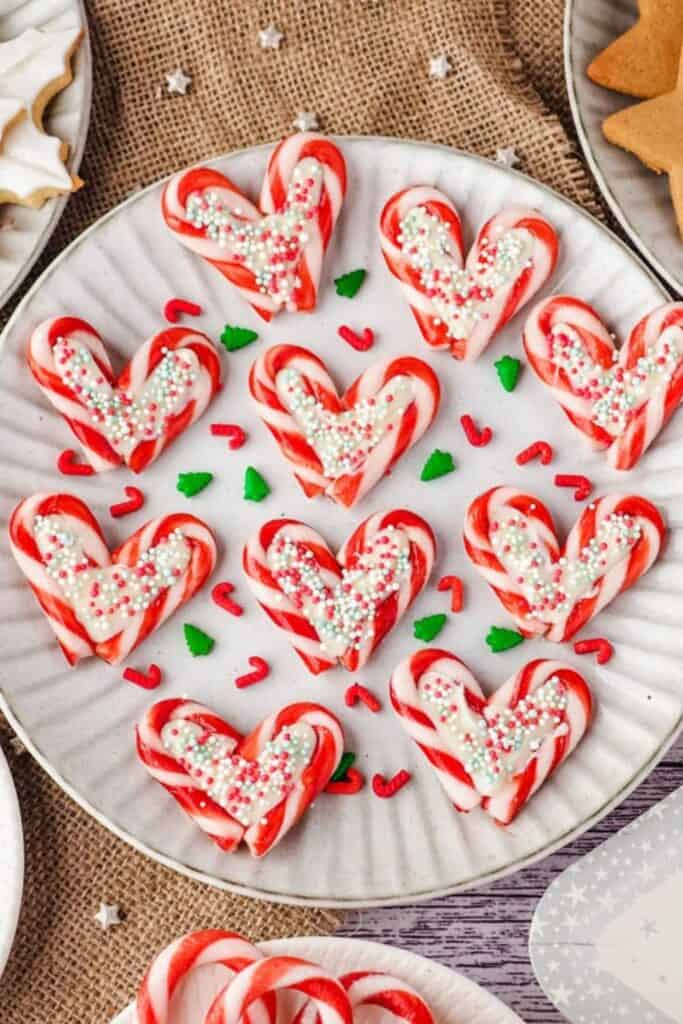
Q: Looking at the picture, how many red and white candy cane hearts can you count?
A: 10